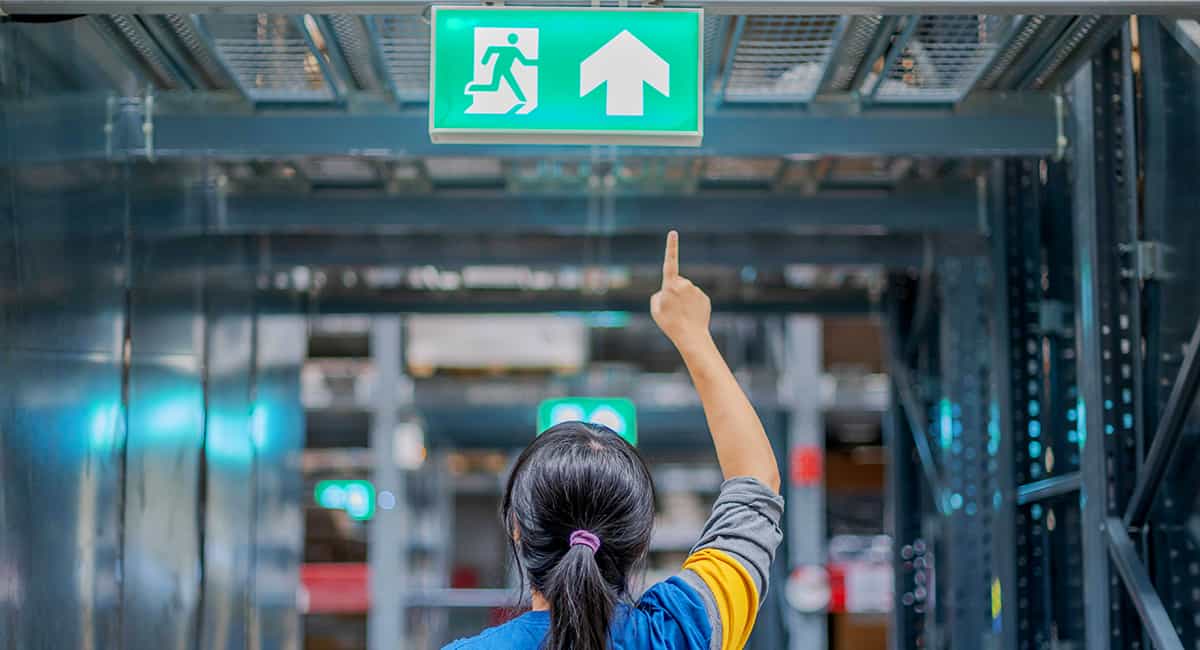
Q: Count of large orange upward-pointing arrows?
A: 0